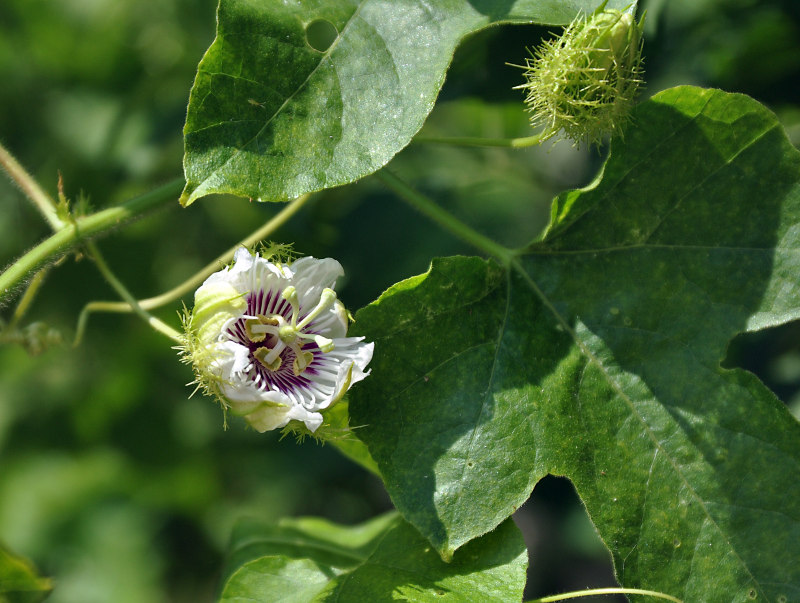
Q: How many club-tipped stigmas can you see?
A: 3